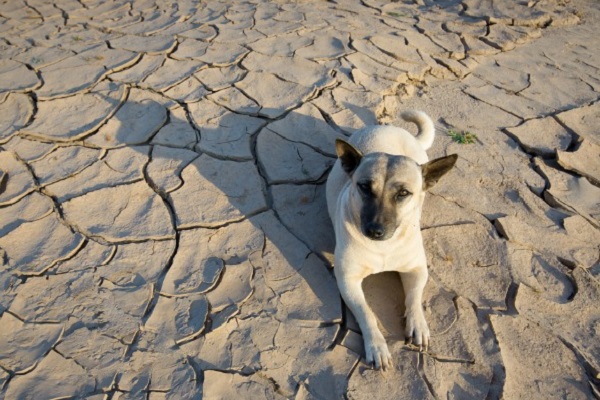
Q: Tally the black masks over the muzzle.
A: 1